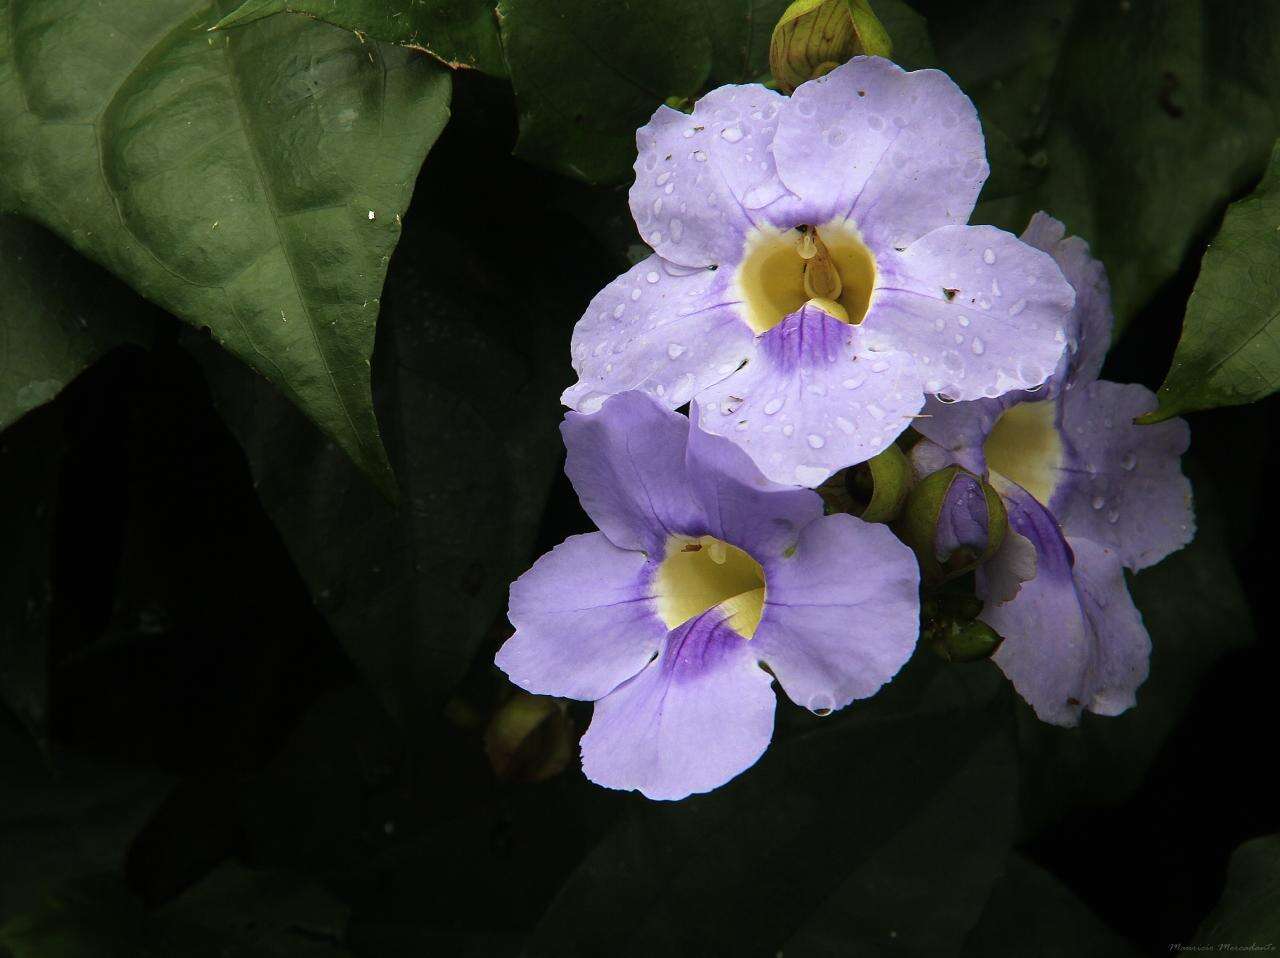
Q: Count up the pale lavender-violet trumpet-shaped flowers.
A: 3